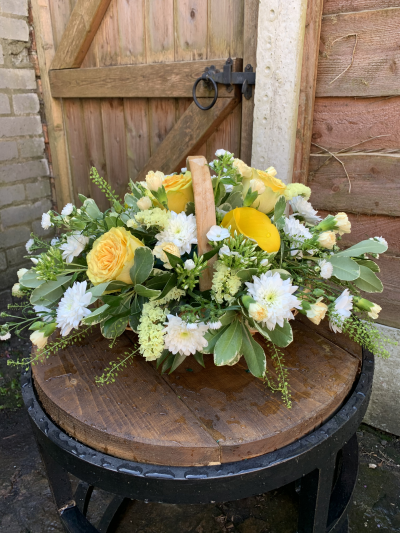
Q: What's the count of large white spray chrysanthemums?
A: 8